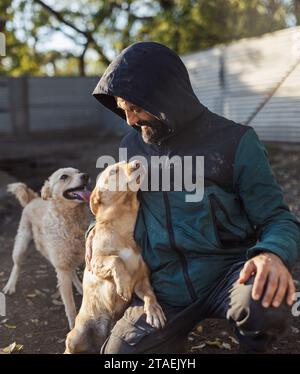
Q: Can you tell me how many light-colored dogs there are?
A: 2